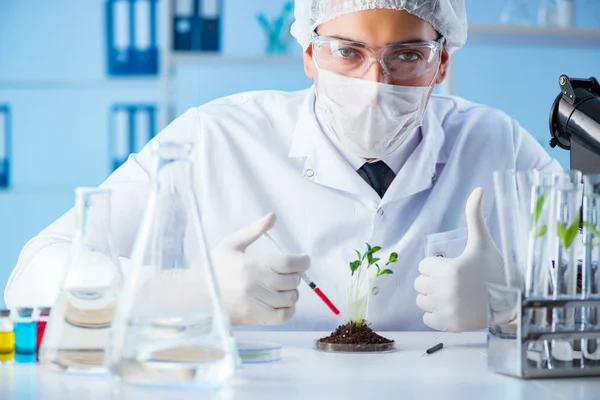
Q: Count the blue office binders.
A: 7